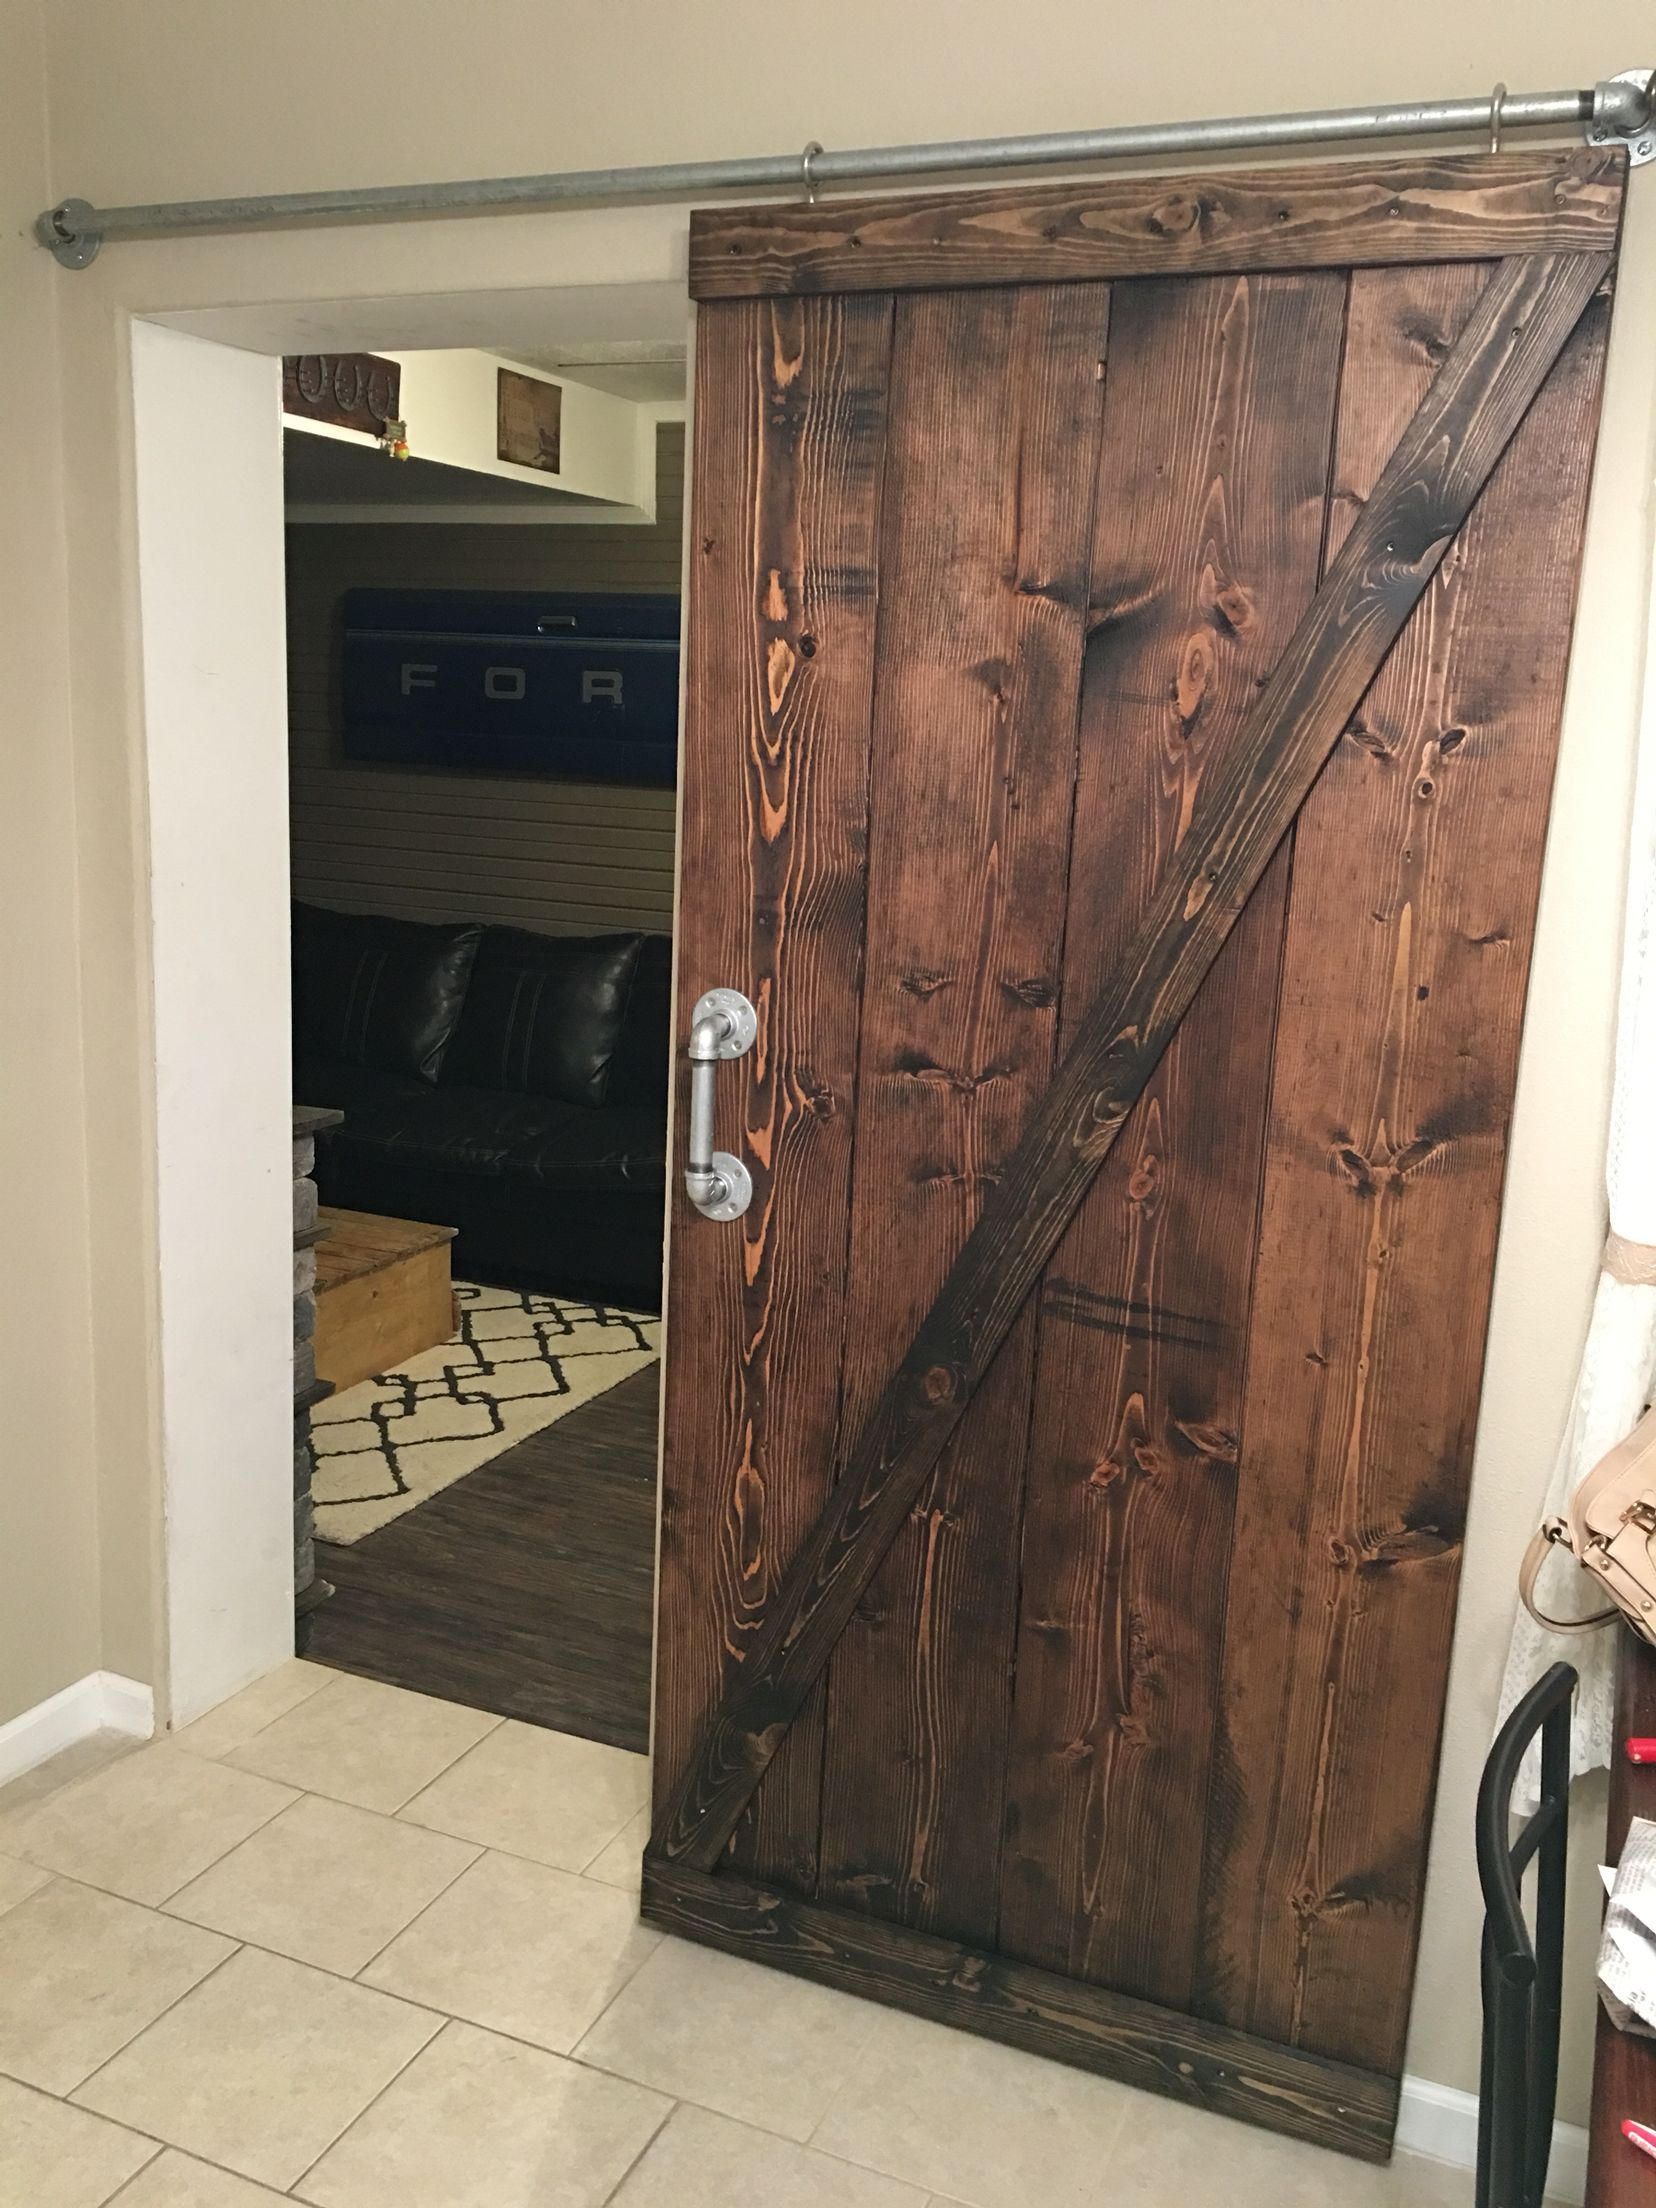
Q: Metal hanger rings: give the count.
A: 2